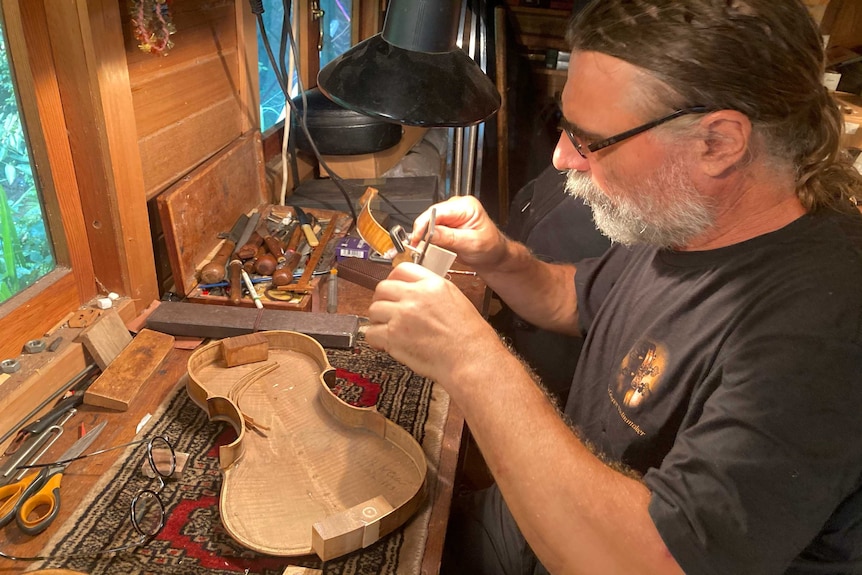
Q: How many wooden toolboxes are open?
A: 1